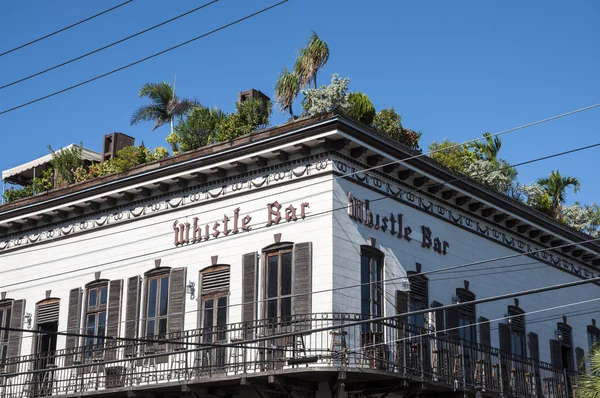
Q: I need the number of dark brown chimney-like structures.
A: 2